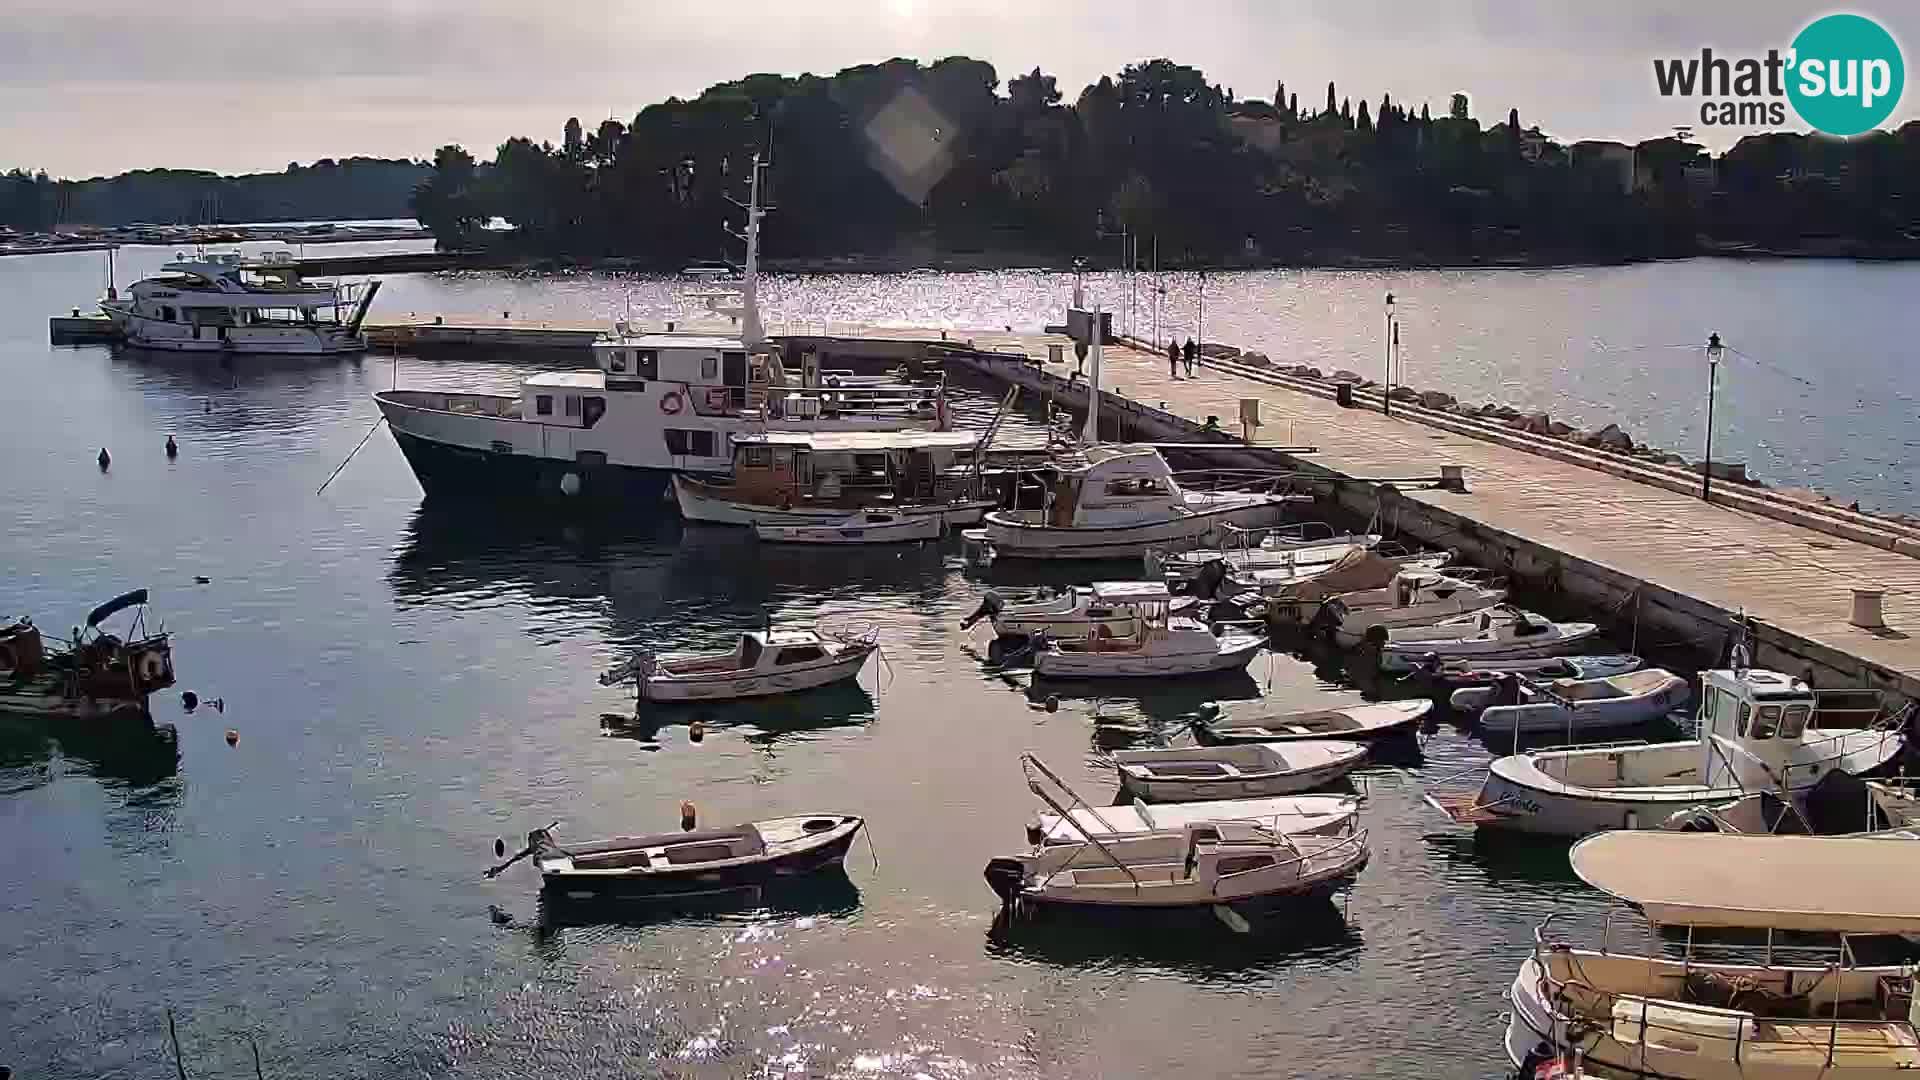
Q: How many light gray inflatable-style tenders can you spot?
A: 1